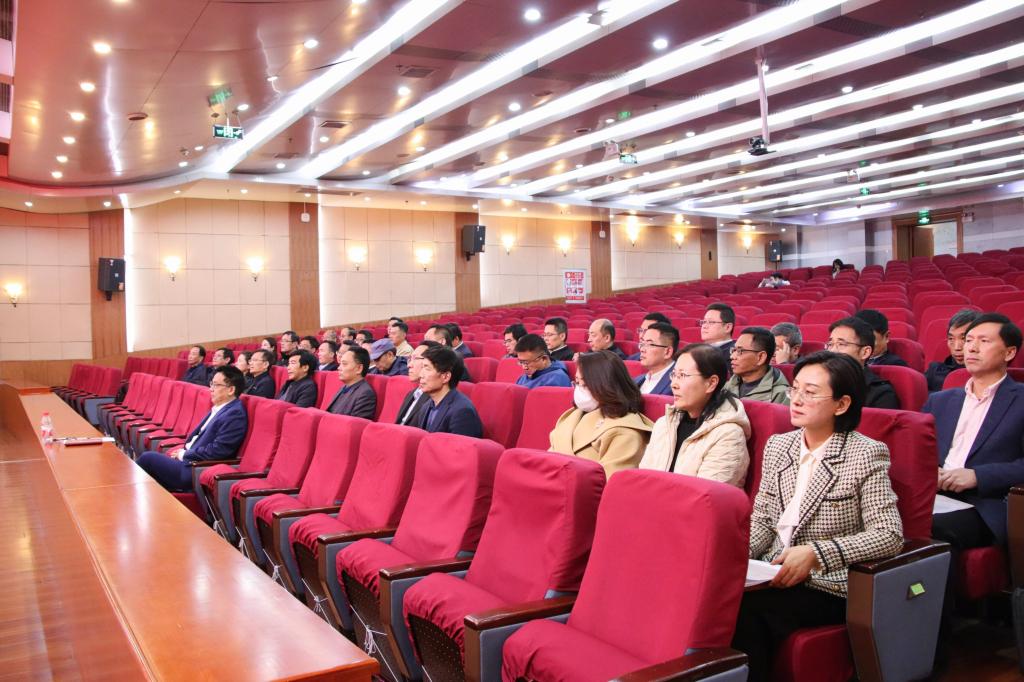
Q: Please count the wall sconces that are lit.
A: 10